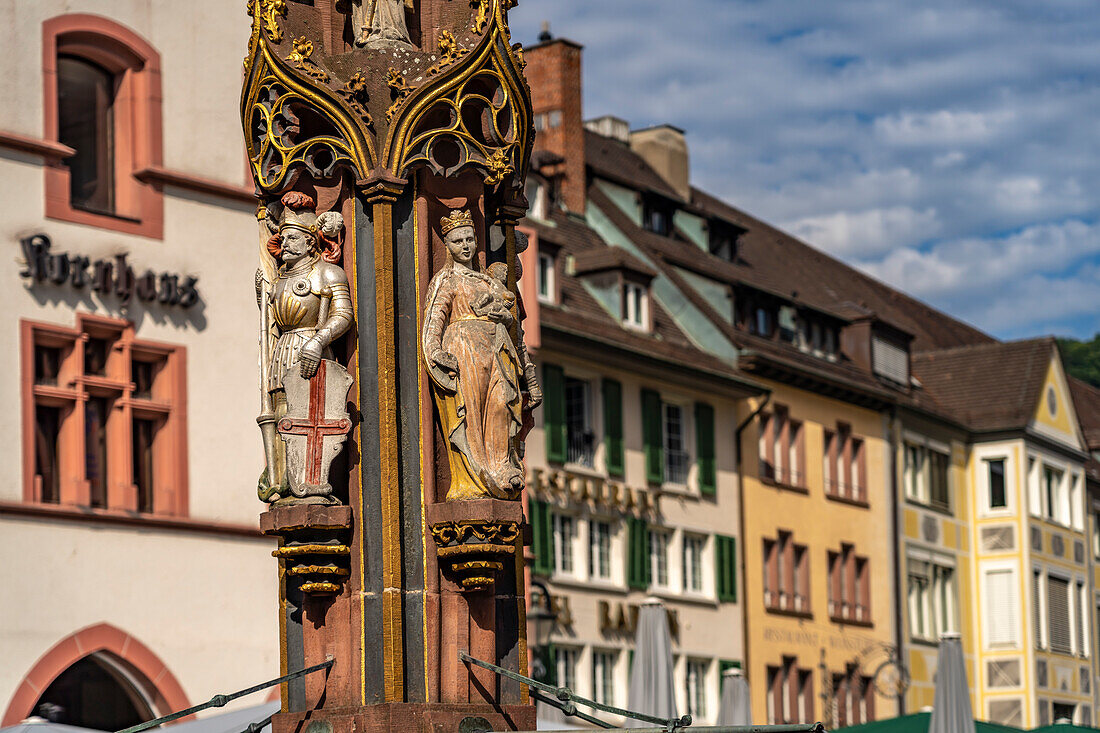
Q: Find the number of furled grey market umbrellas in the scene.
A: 3